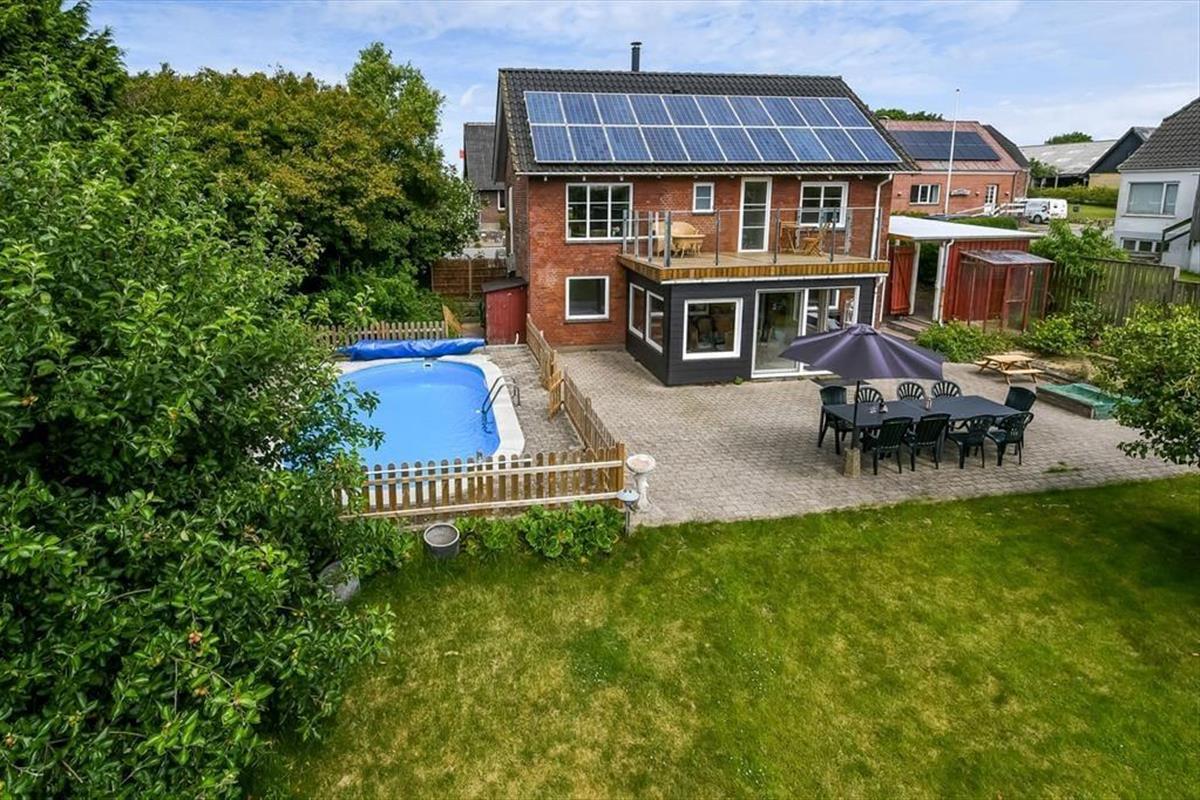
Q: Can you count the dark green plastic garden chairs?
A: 9